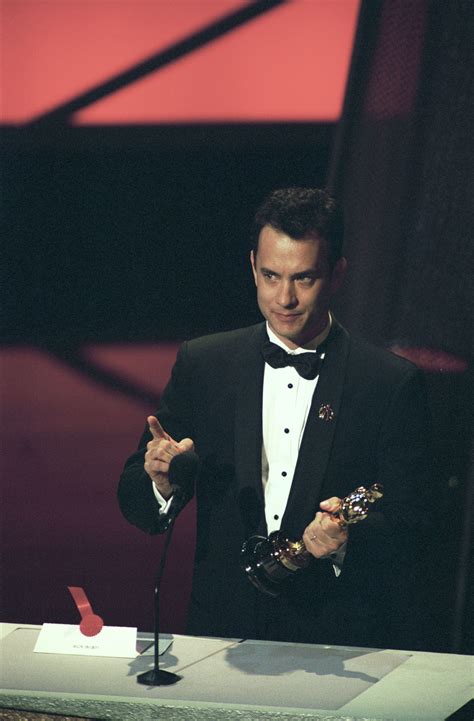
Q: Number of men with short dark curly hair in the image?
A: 1